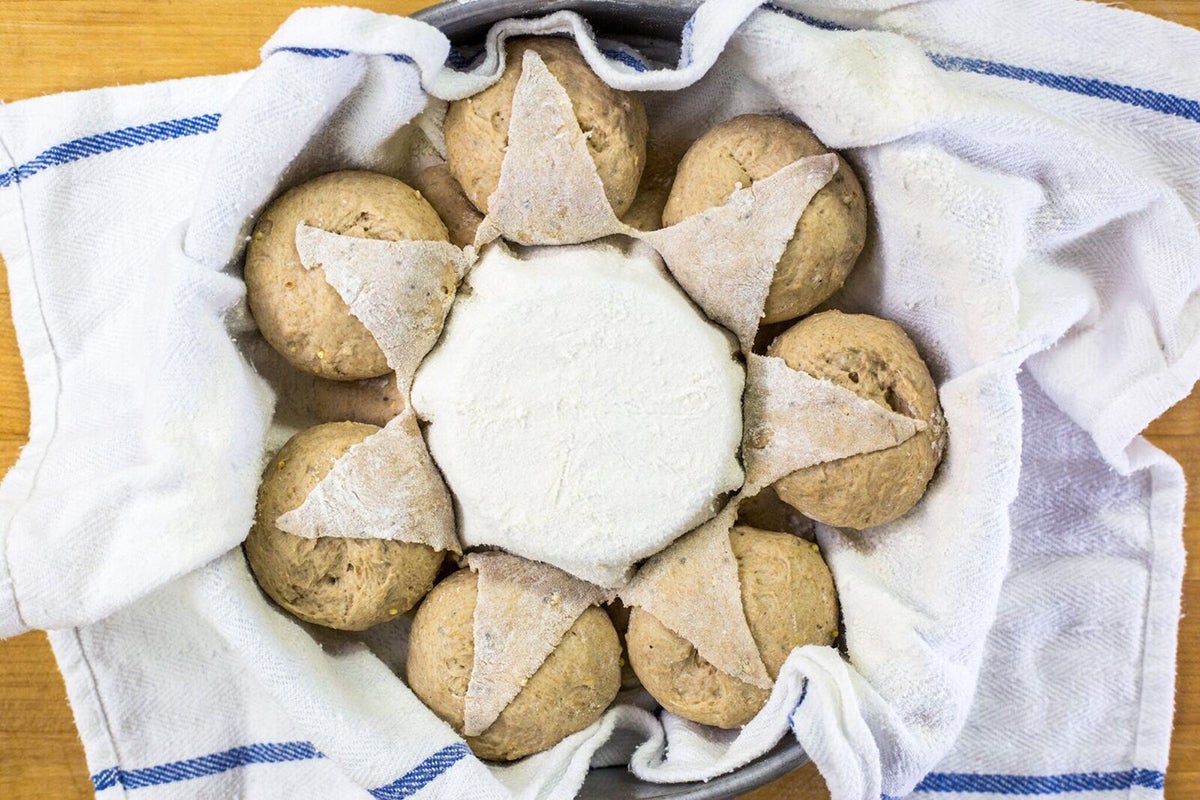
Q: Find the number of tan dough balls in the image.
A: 7